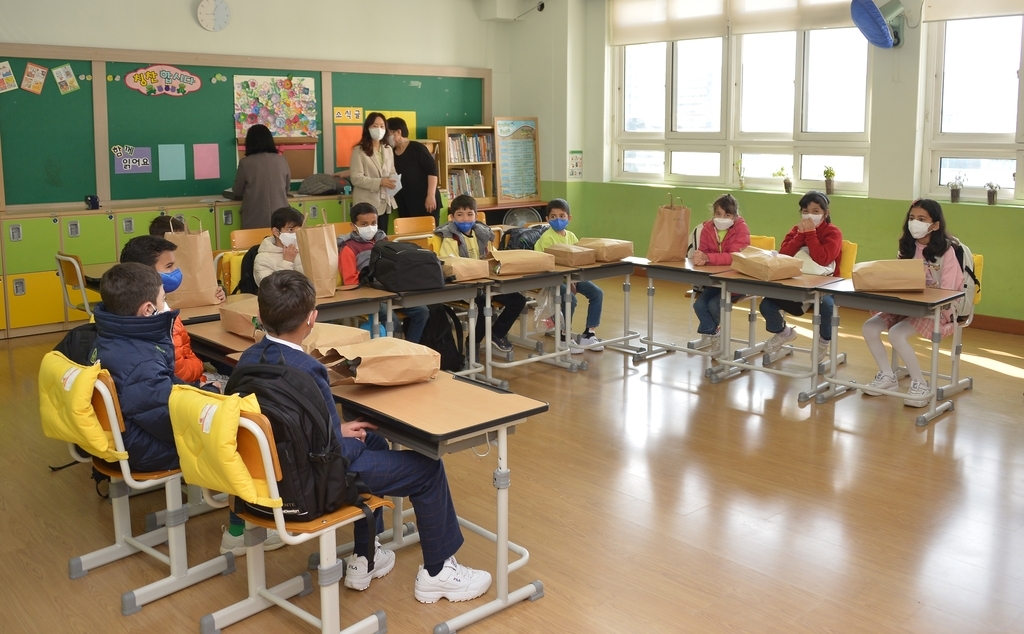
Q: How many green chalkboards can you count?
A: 3